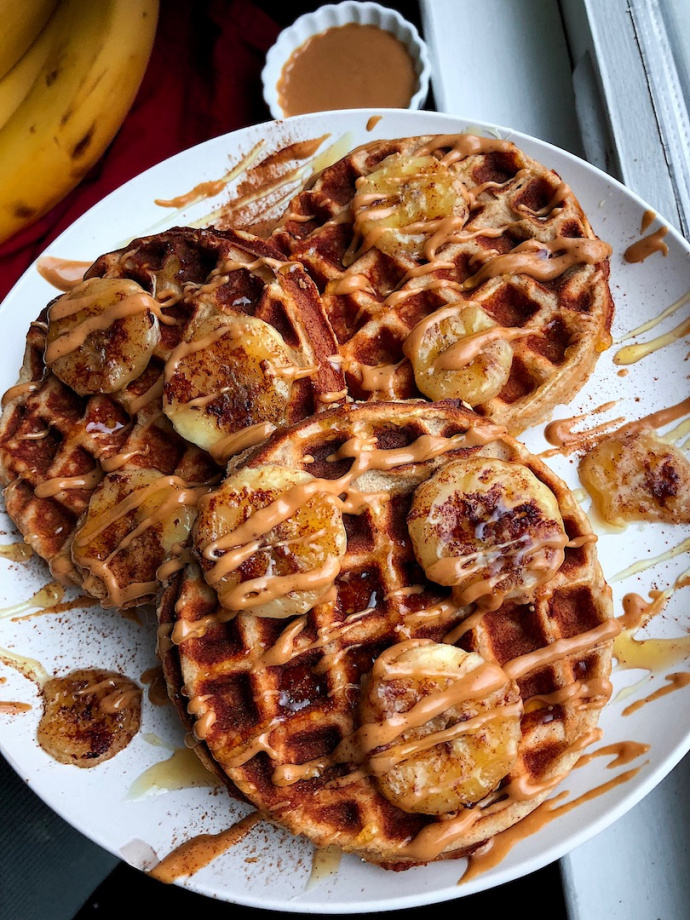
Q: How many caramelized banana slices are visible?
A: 10